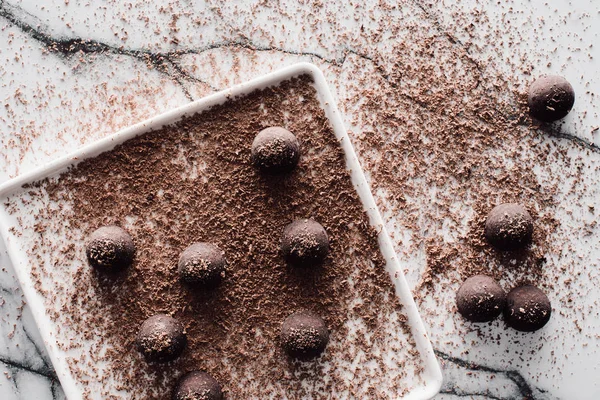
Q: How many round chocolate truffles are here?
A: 11